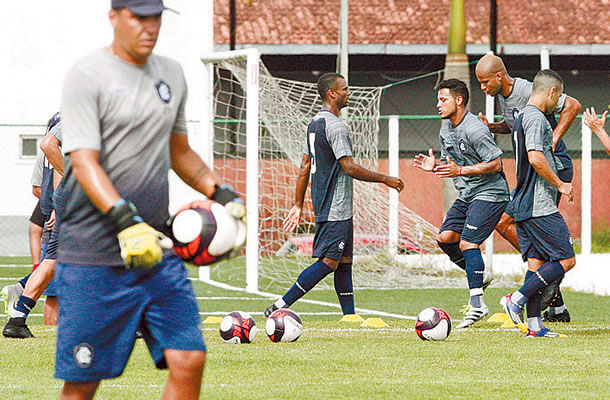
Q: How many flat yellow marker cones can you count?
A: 5